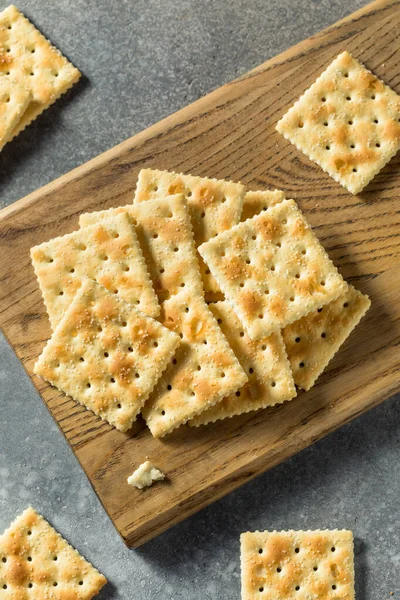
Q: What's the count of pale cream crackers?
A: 14